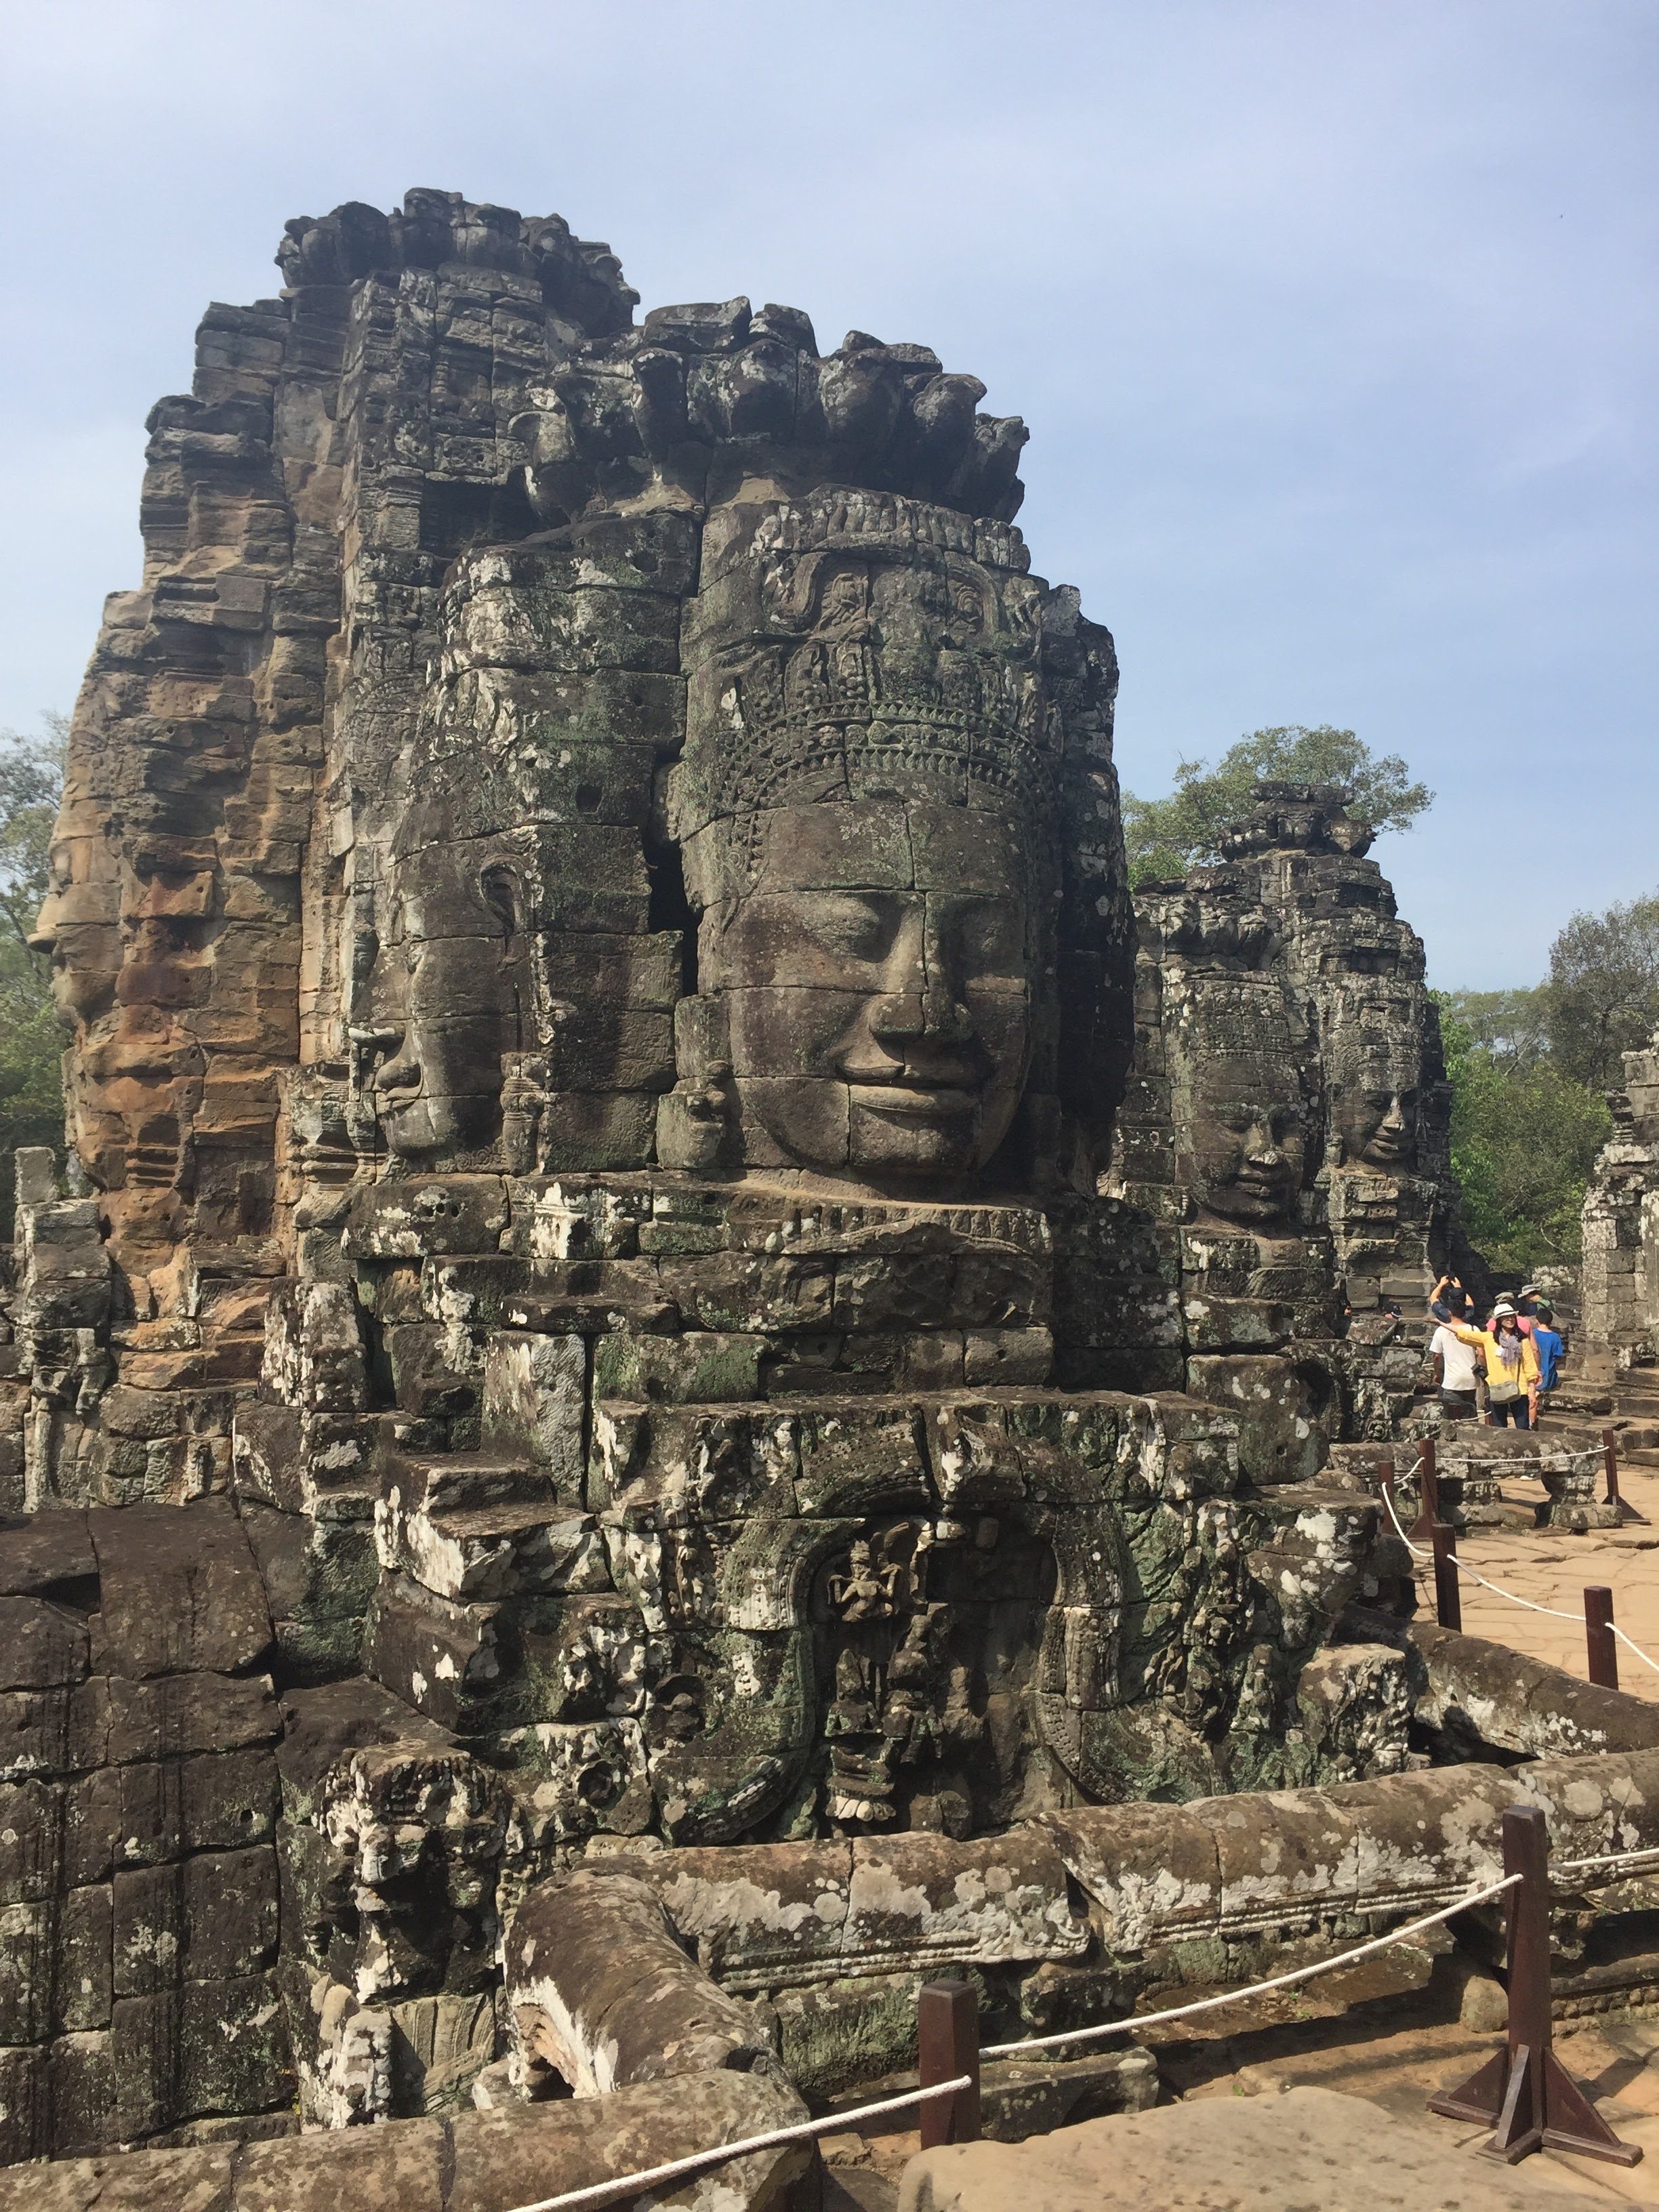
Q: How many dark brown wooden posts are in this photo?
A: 7